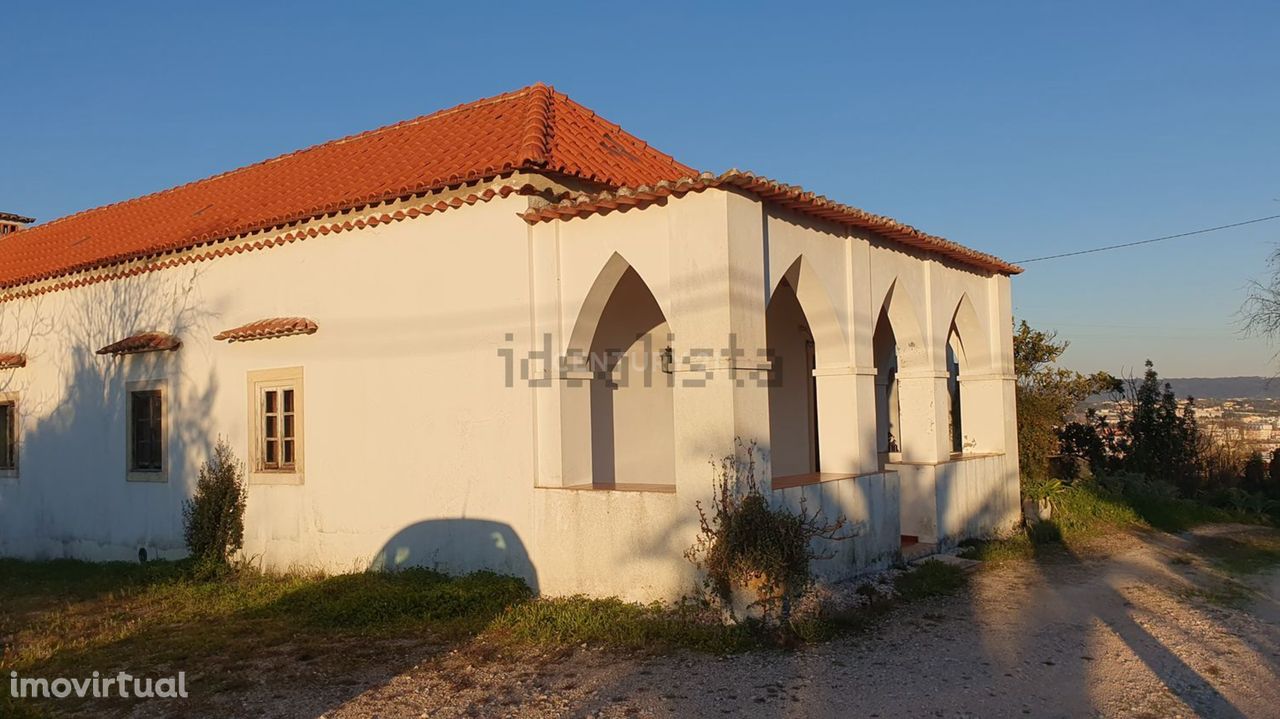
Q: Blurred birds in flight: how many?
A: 0